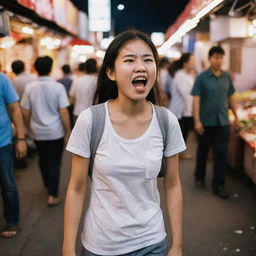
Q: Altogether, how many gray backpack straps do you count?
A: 2